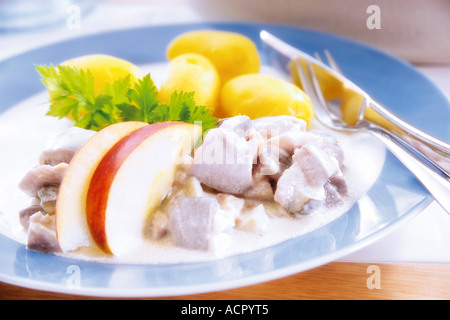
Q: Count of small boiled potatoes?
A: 4